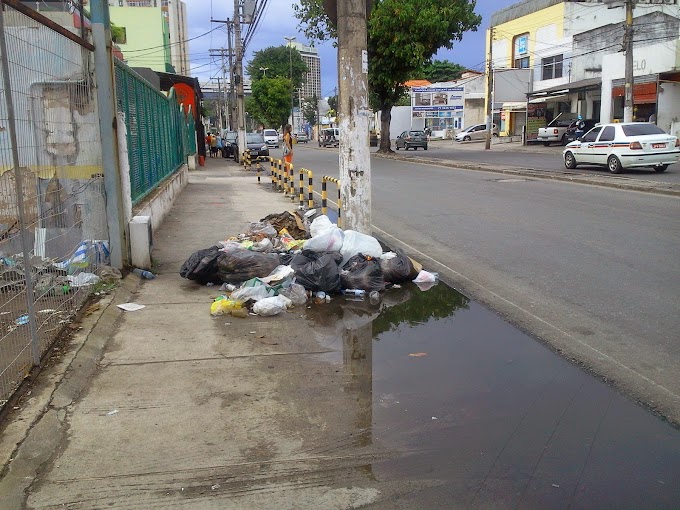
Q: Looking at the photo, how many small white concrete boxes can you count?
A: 1